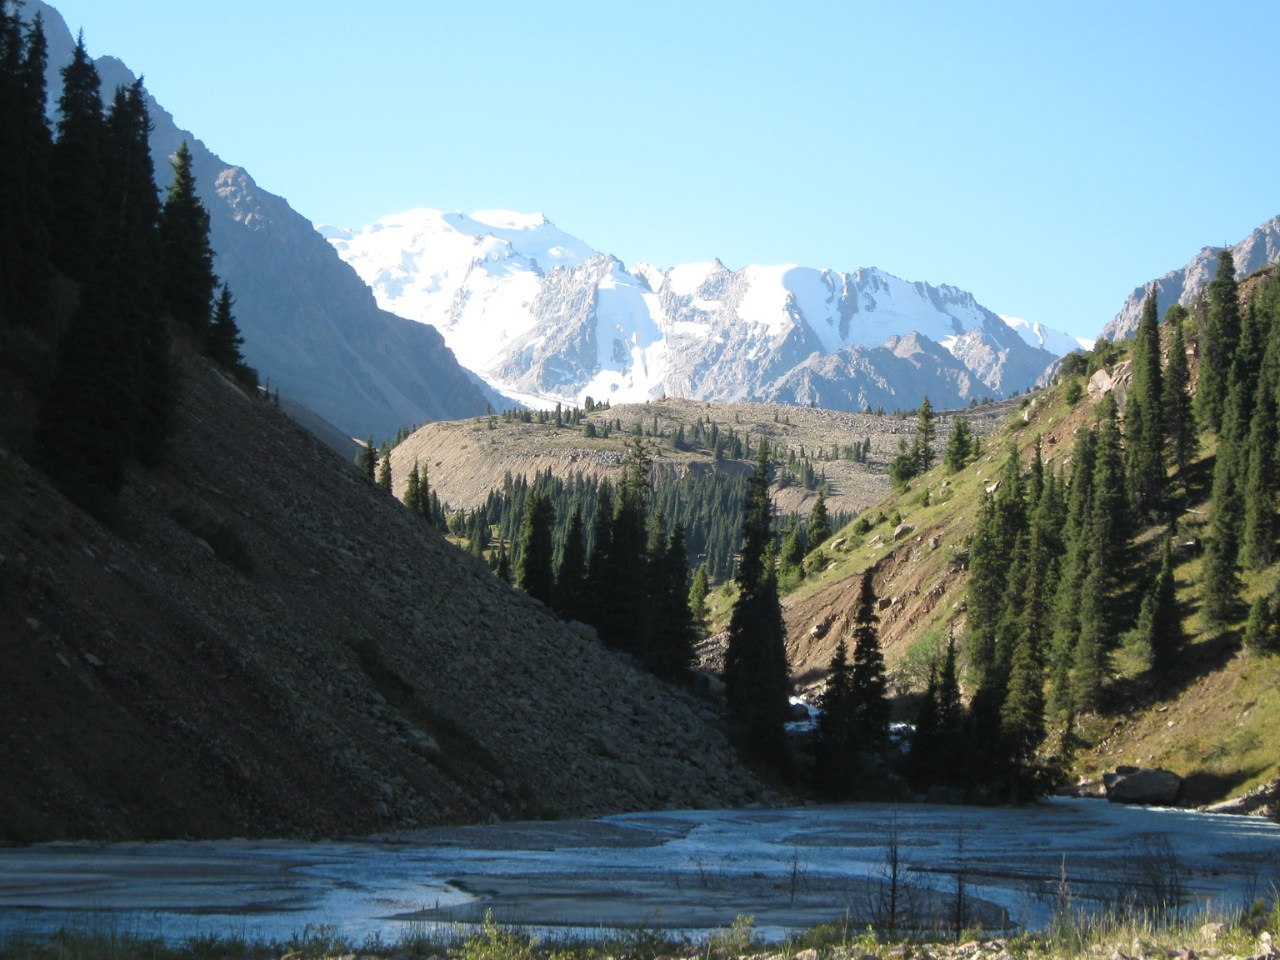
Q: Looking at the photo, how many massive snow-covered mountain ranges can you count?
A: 1